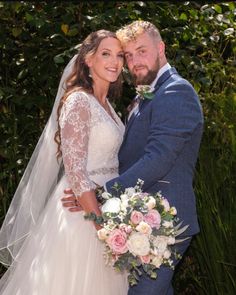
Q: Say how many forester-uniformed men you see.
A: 0